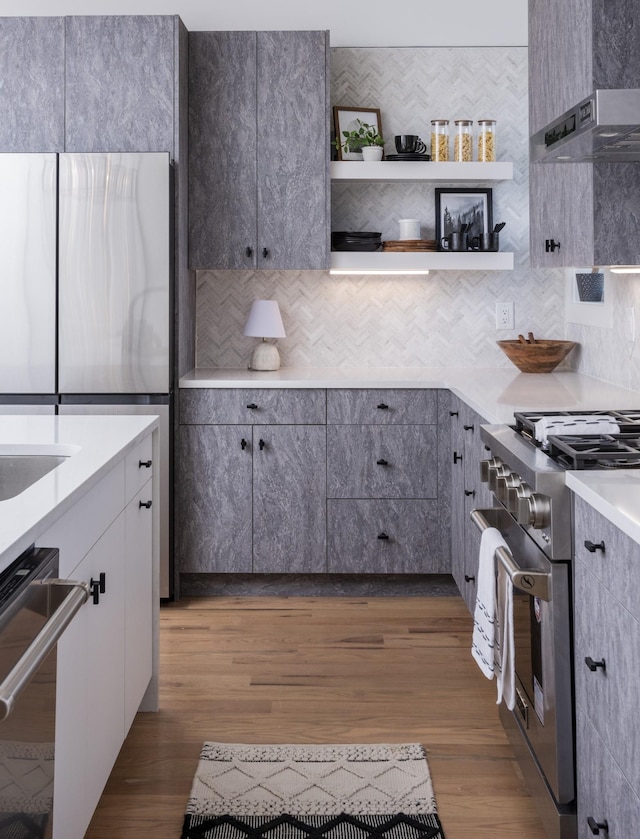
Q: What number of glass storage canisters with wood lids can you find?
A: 3